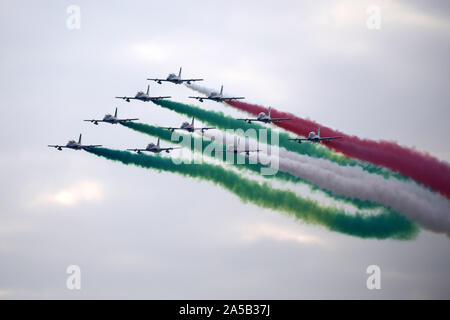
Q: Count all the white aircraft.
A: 10